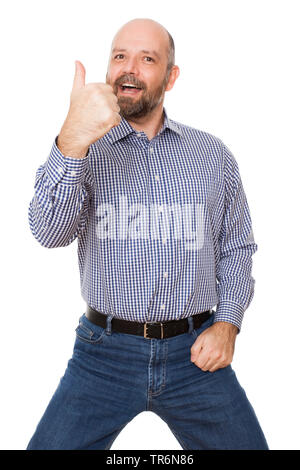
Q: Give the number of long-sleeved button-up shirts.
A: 1